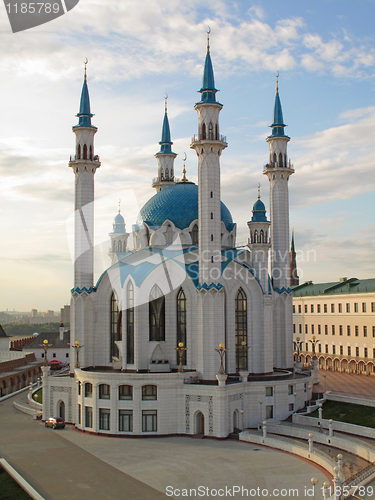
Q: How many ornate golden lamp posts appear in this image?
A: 7